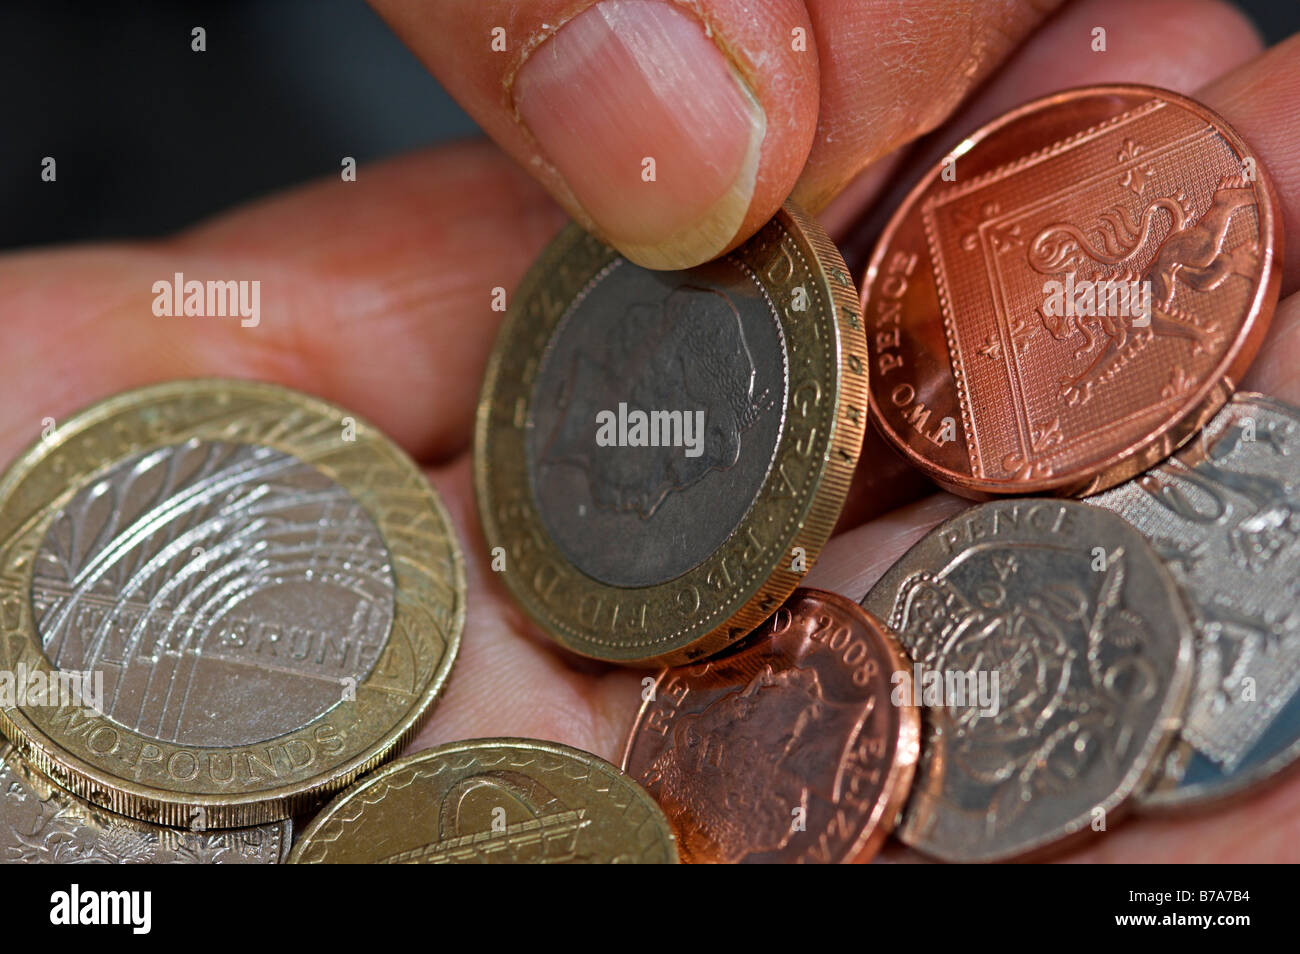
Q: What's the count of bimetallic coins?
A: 2